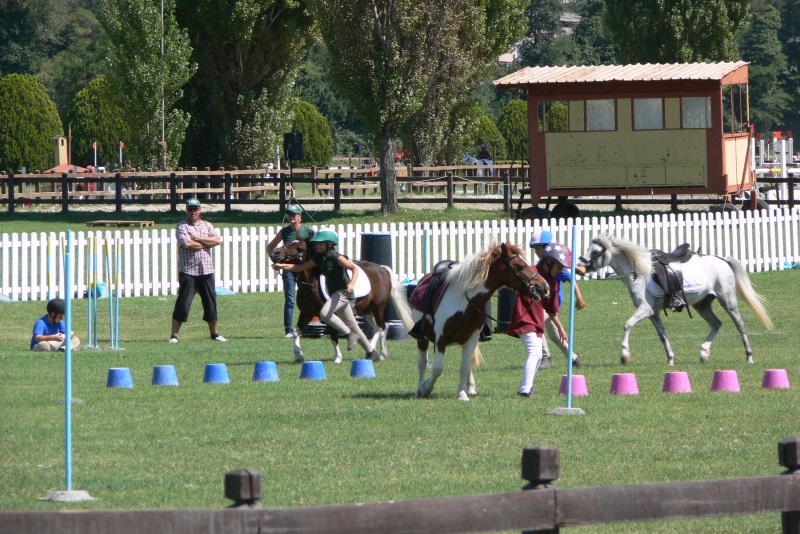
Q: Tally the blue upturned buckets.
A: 6